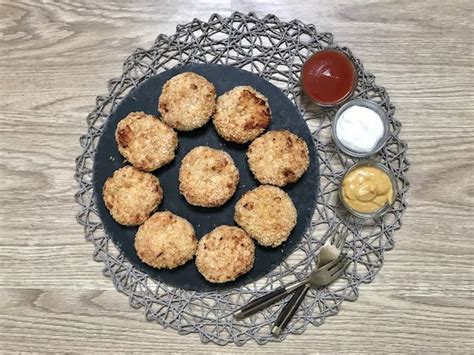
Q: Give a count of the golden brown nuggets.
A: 9